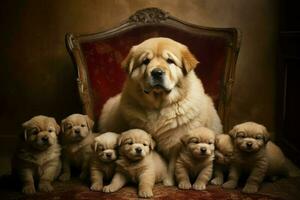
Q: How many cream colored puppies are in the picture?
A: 7